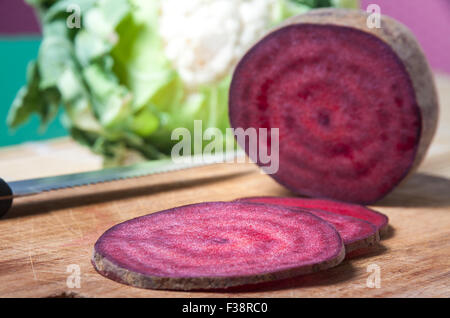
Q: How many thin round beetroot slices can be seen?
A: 3